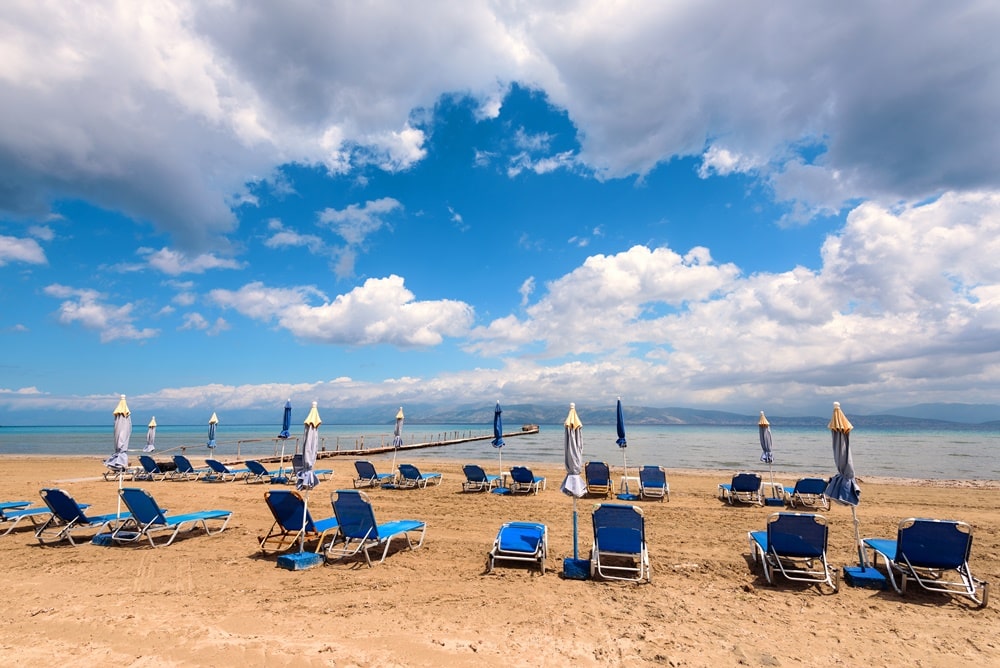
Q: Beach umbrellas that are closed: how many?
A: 11